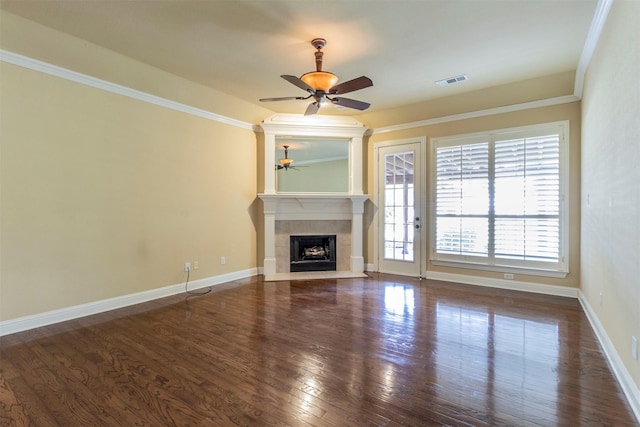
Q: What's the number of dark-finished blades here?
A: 5